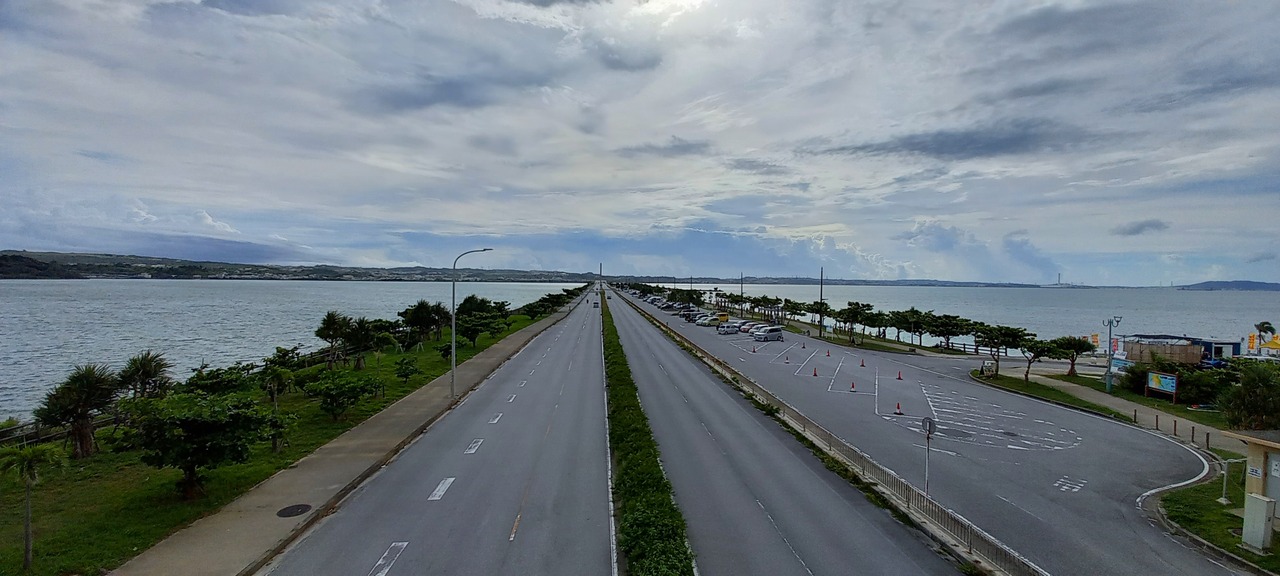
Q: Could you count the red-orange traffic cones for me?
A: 10